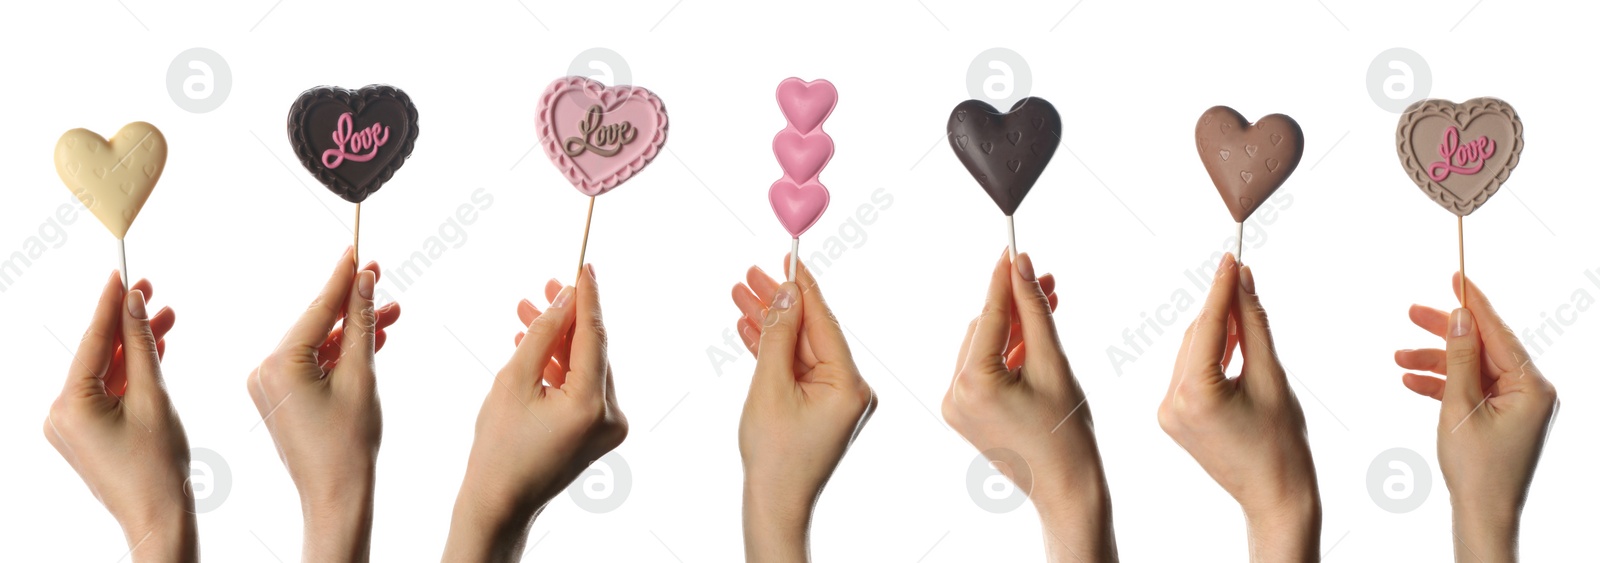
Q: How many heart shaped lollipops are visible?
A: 7